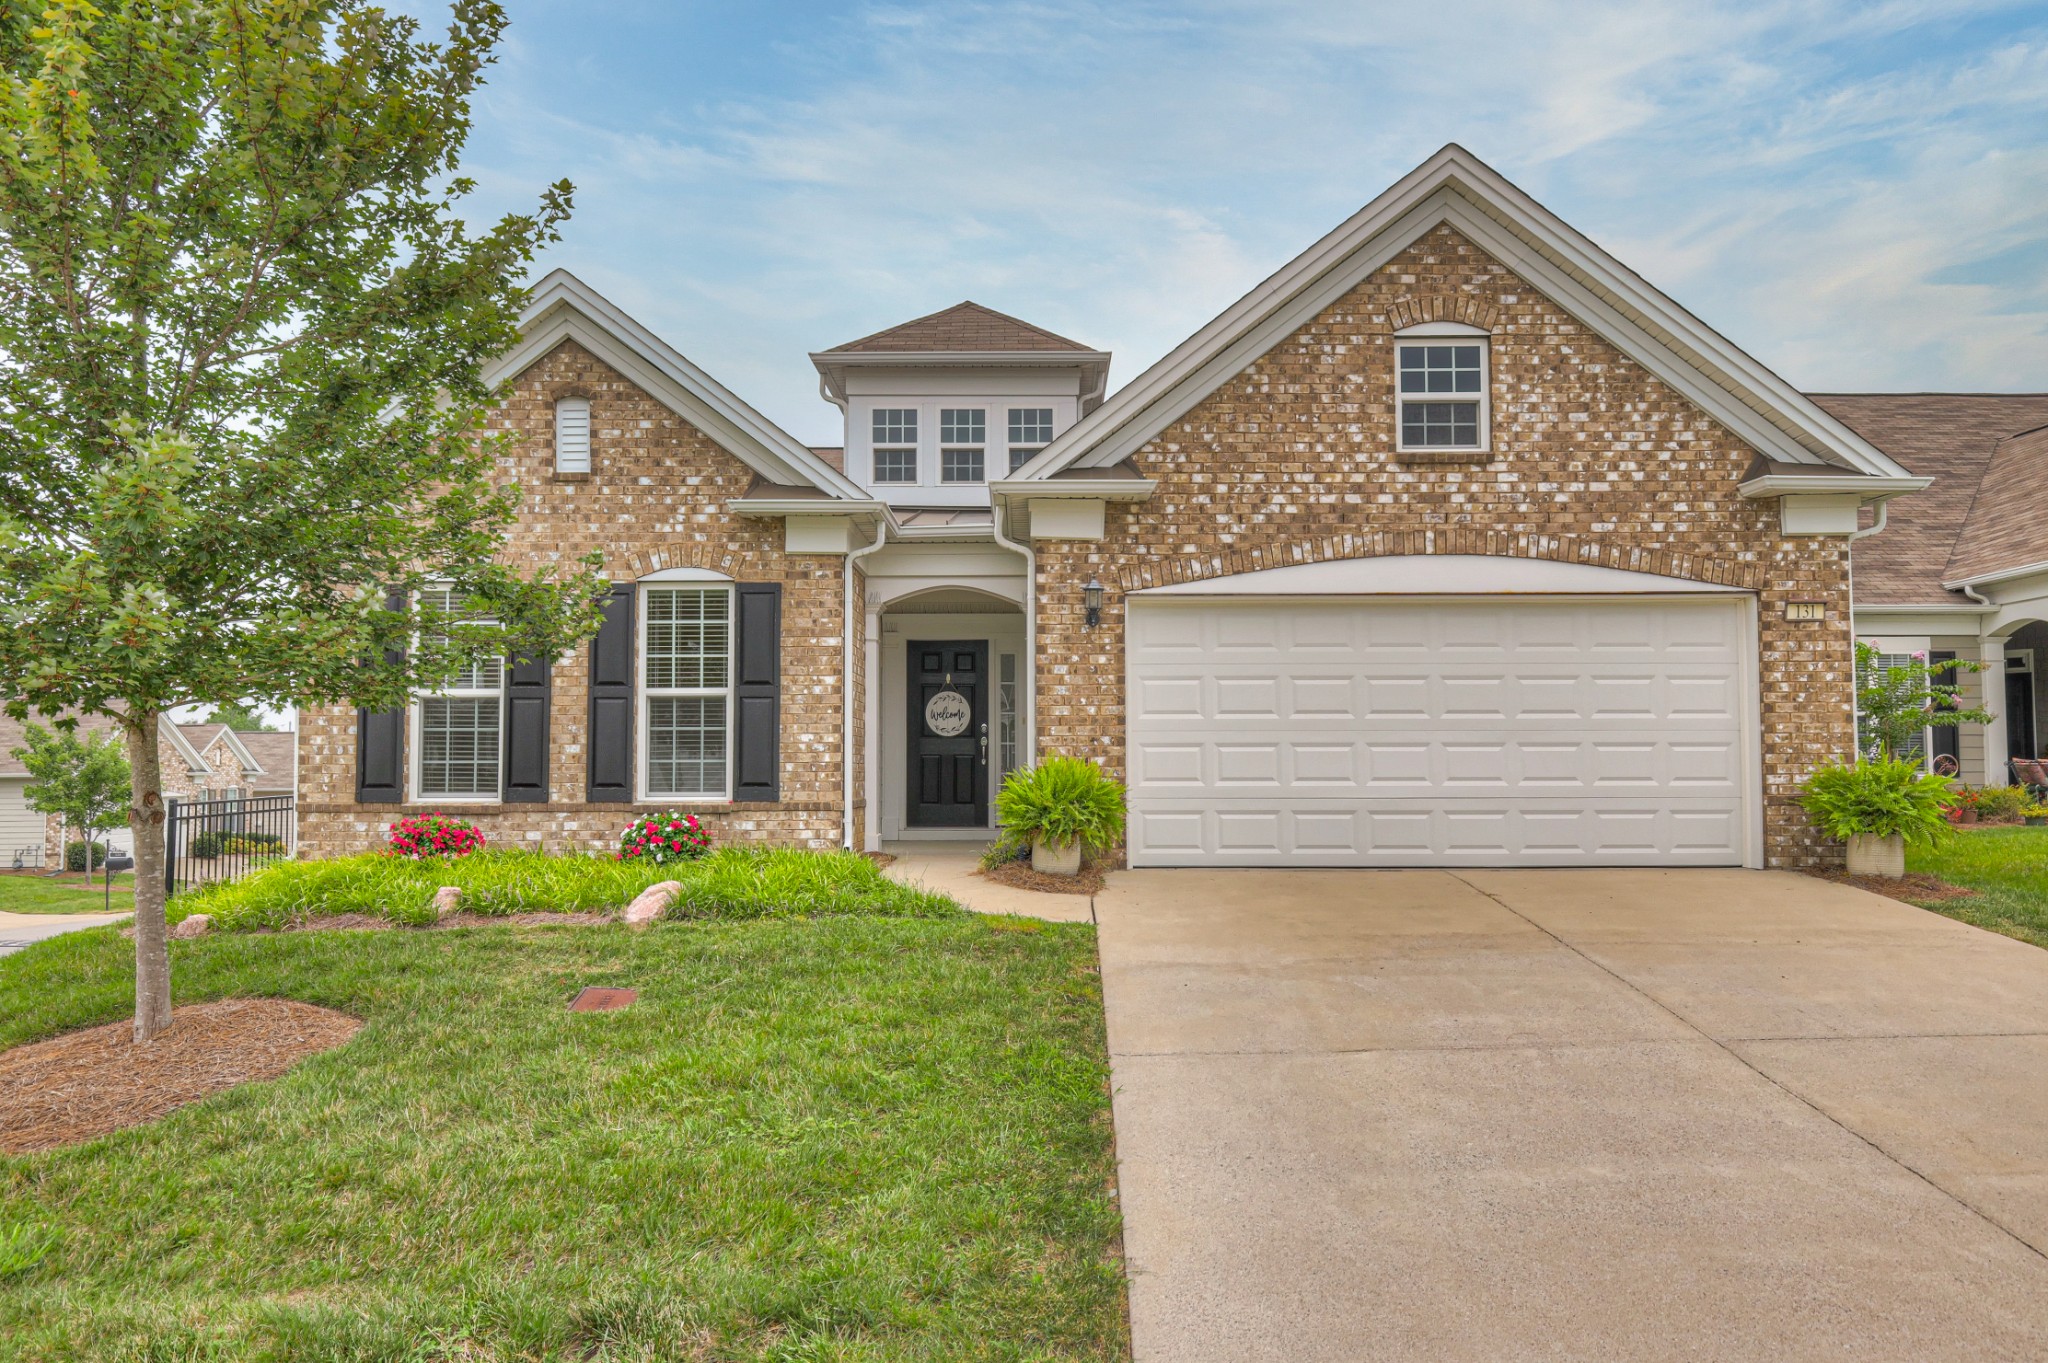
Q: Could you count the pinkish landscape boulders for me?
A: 3